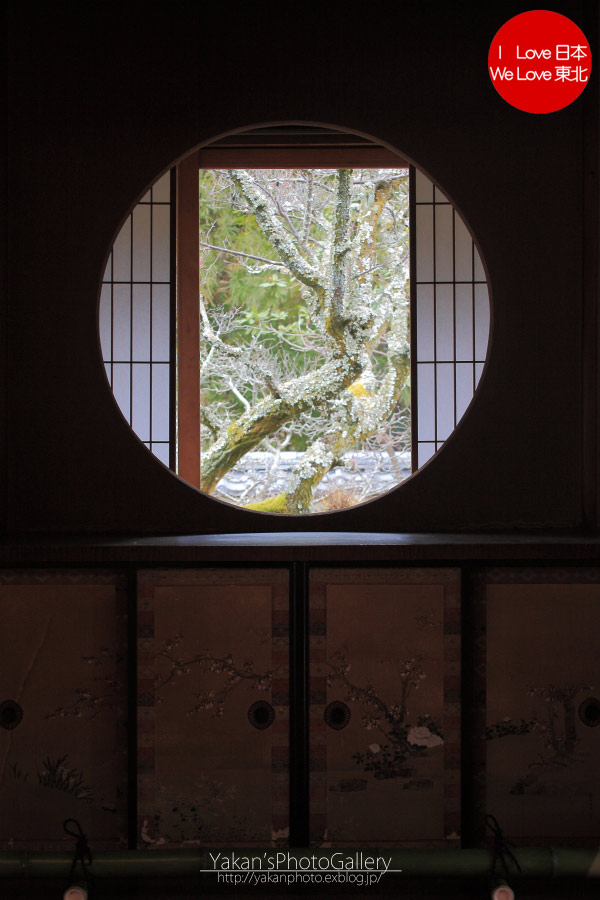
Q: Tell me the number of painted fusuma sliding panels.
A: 4